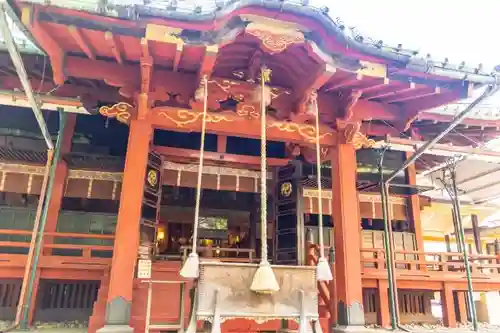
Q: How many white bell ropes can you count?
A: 3